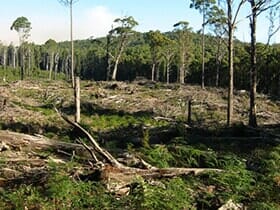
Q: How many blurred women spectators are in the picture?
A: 0